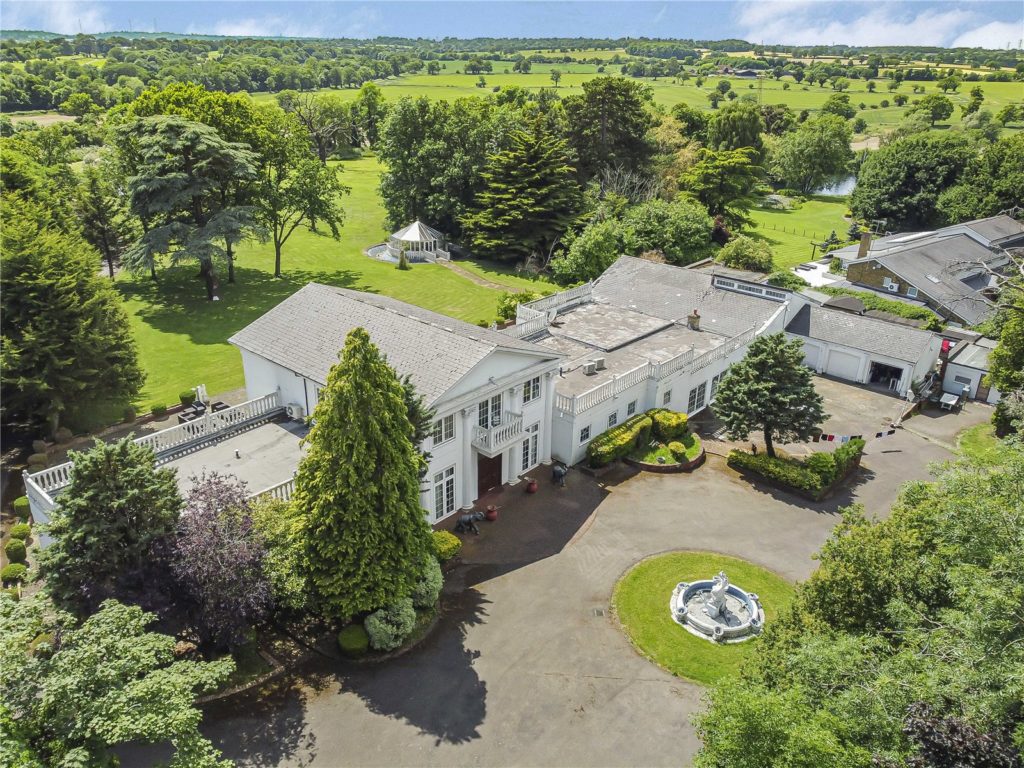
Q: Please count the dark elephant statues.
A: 2